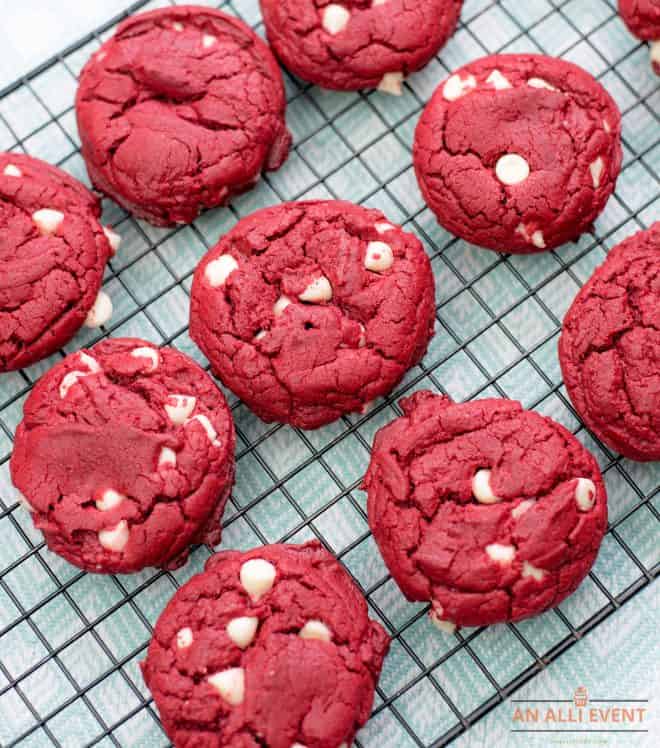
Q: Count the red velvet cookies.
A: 10